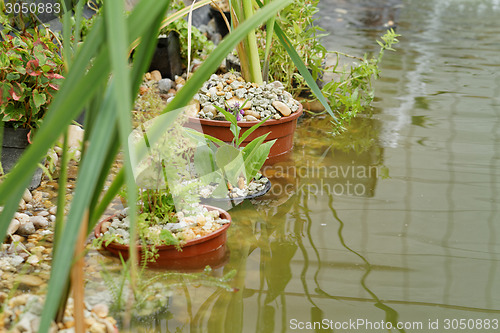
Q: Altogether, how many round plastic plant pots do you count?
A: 3